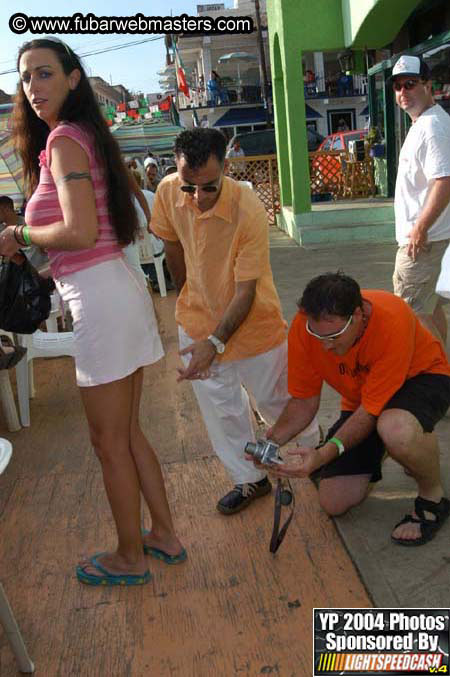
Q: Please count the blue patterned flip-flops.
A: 2